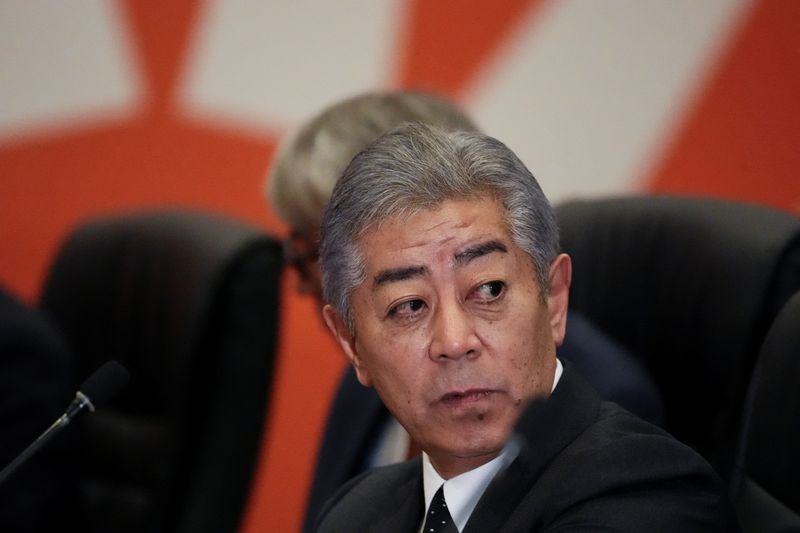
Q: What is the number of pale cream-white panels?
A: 3